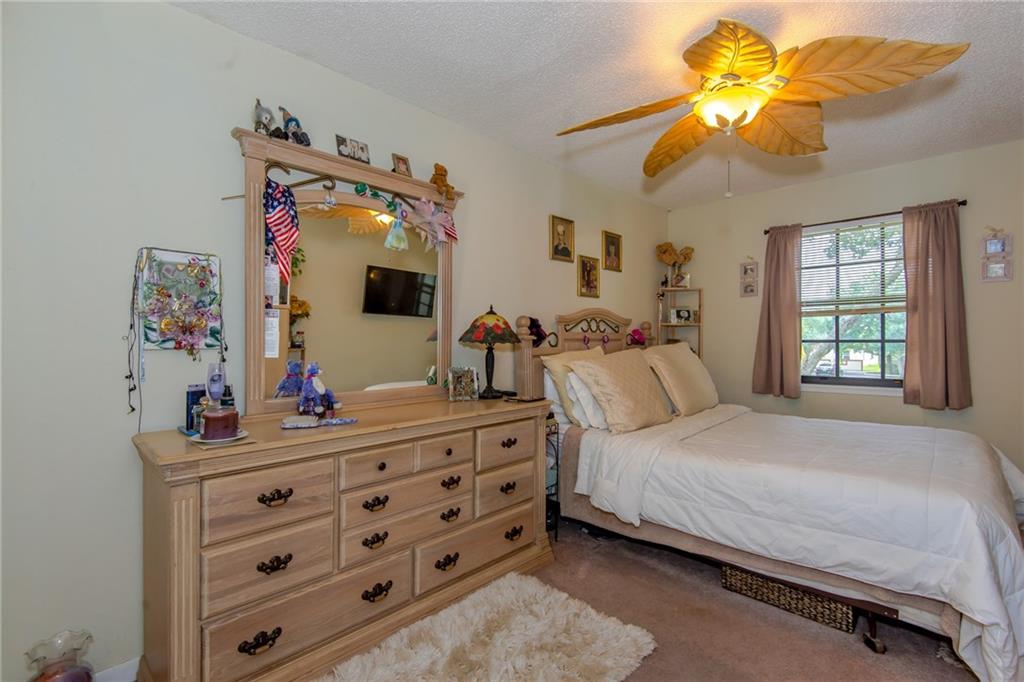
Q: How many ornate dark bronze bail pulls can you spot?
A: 12